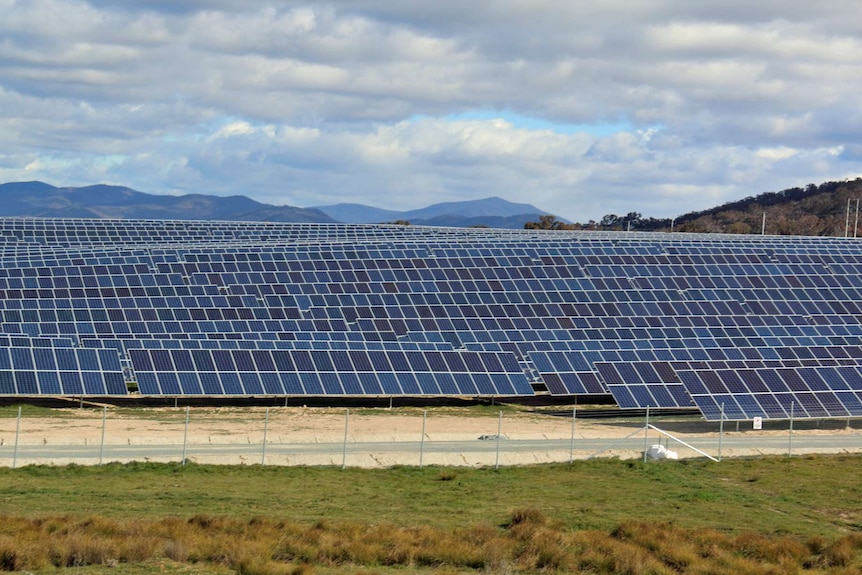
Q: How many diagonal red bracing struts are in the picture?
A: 0